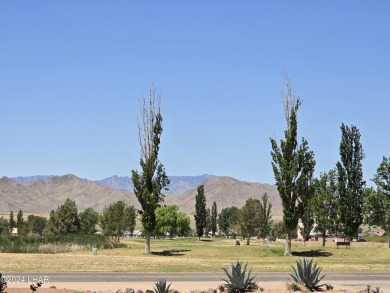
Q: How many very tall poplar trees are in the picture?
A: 3